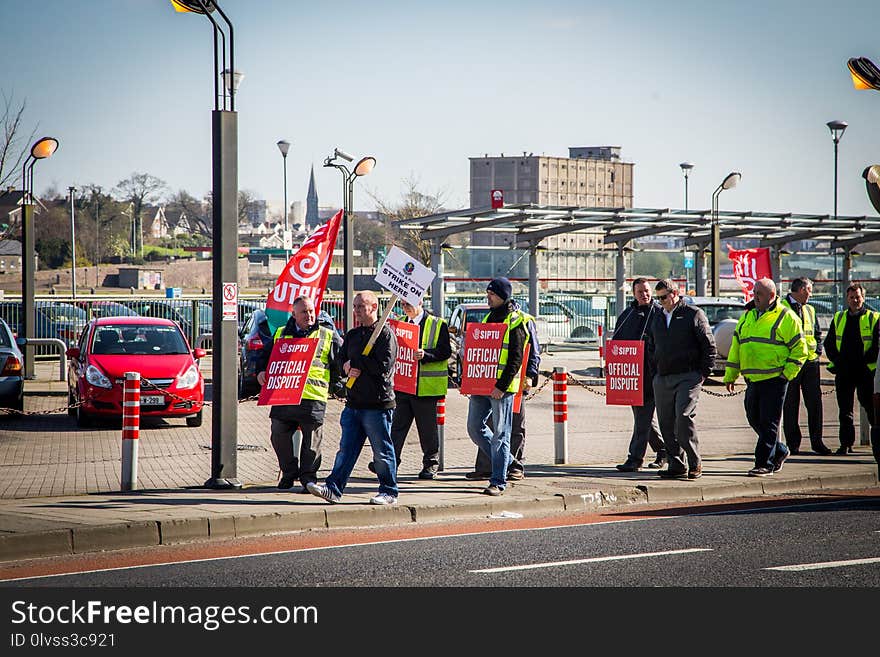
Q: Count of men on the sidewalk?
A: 10